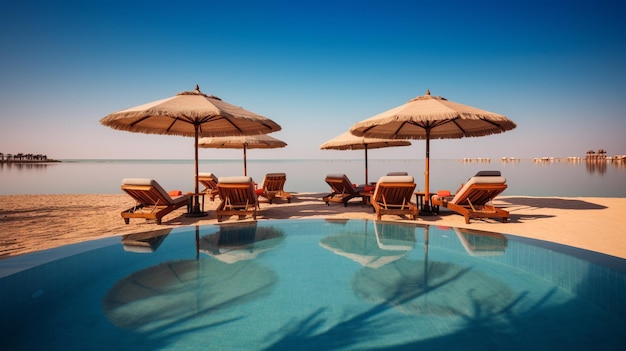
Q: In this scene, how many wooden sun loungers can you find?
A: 7